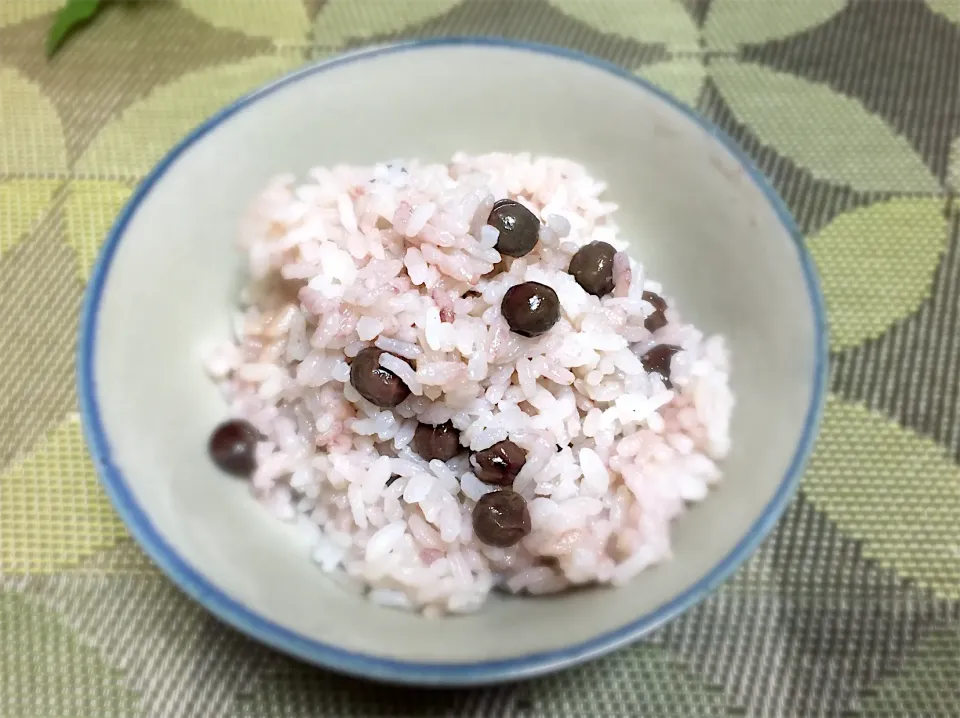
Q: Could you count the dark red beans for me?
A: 10